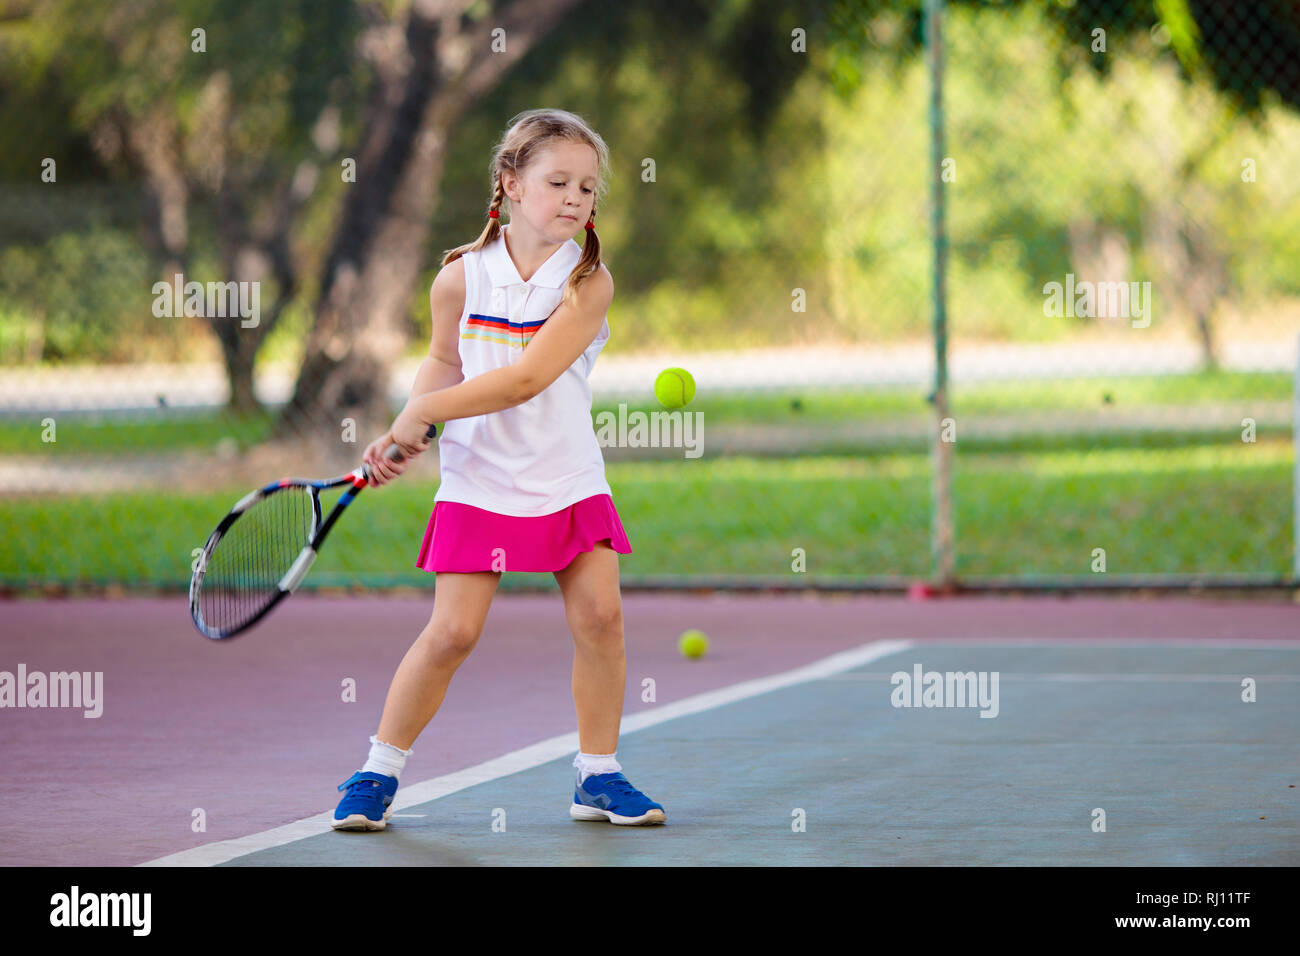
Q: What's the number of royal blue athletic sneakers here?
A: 2